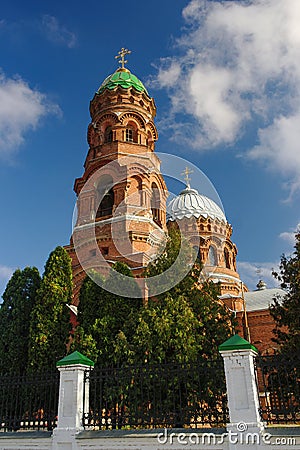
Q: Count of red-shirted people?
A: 0